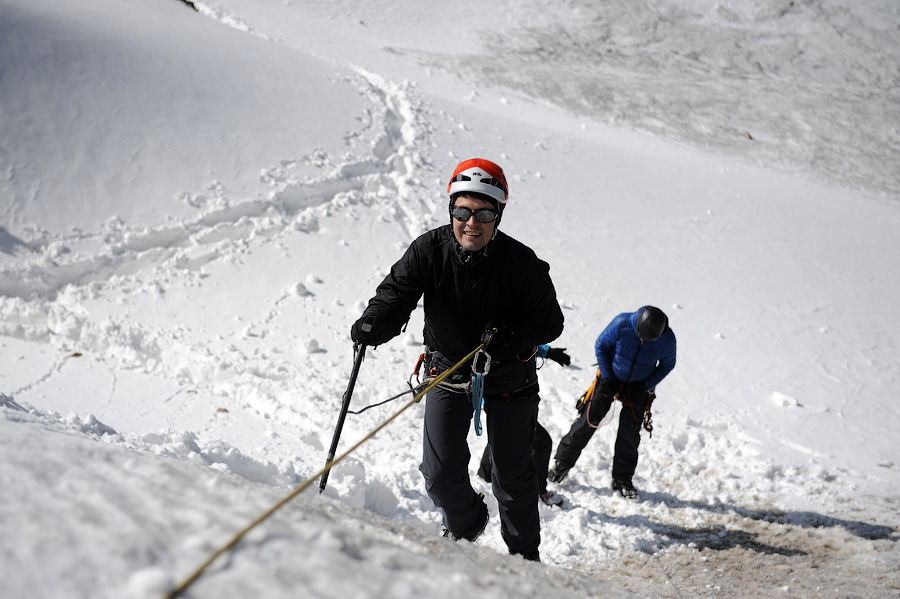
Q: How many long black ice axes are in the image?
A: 1